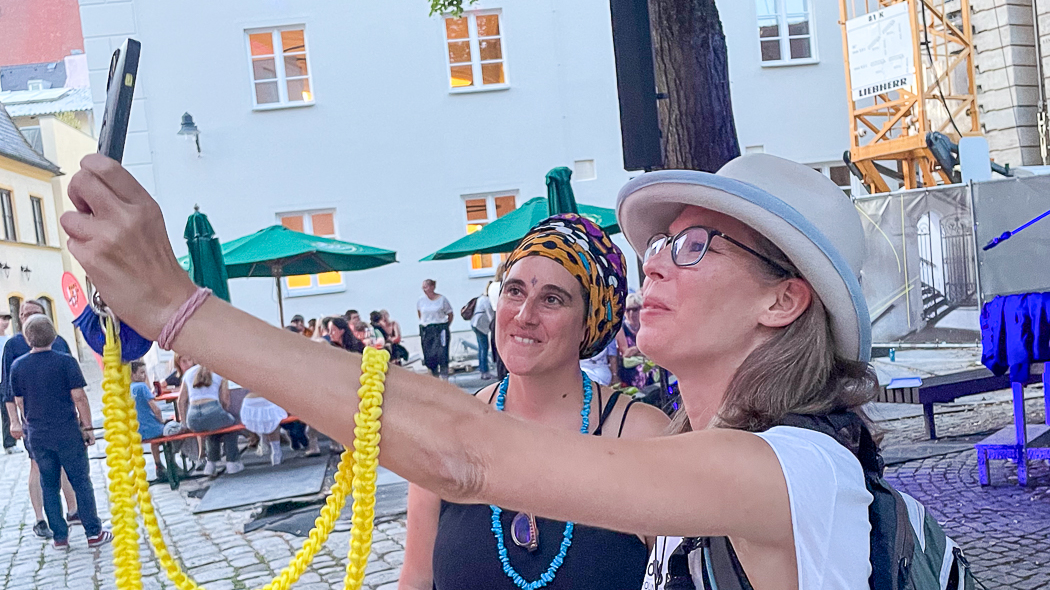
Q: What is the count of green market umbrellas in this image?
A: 4